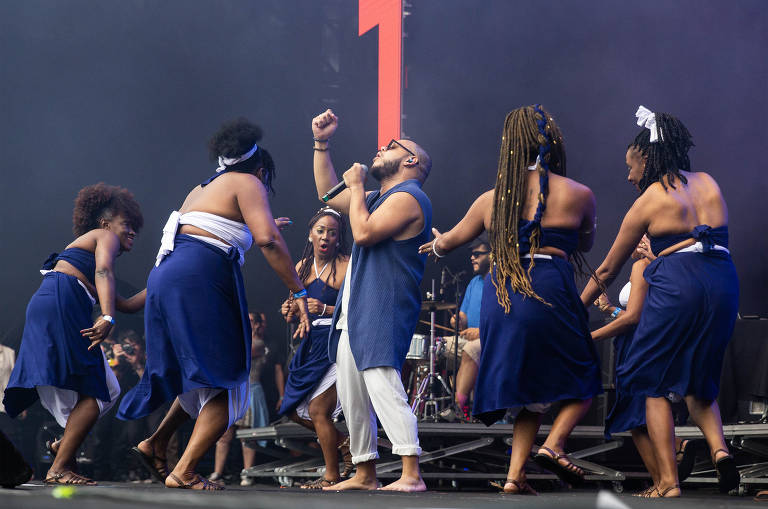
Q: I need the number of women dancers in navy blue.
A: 6